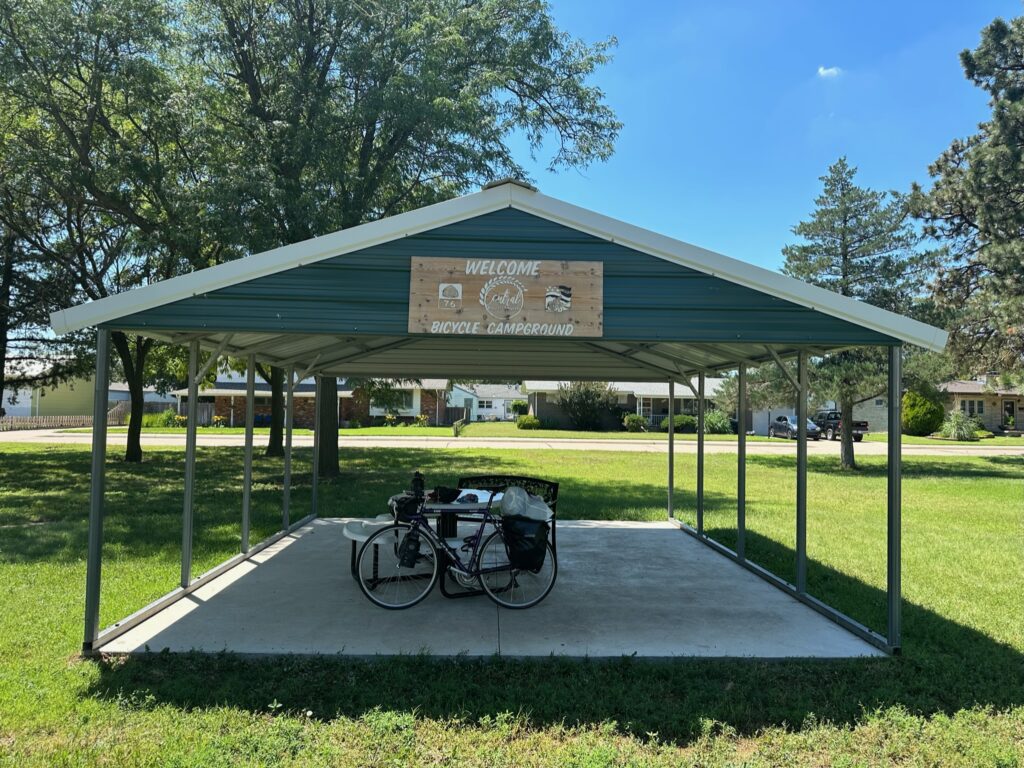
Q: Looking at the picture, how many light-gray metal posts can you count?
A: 10